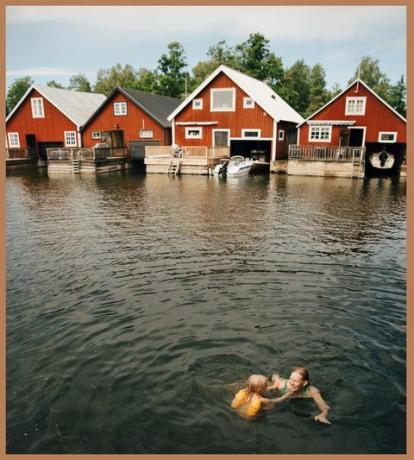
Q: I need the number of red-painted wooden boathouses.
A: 4